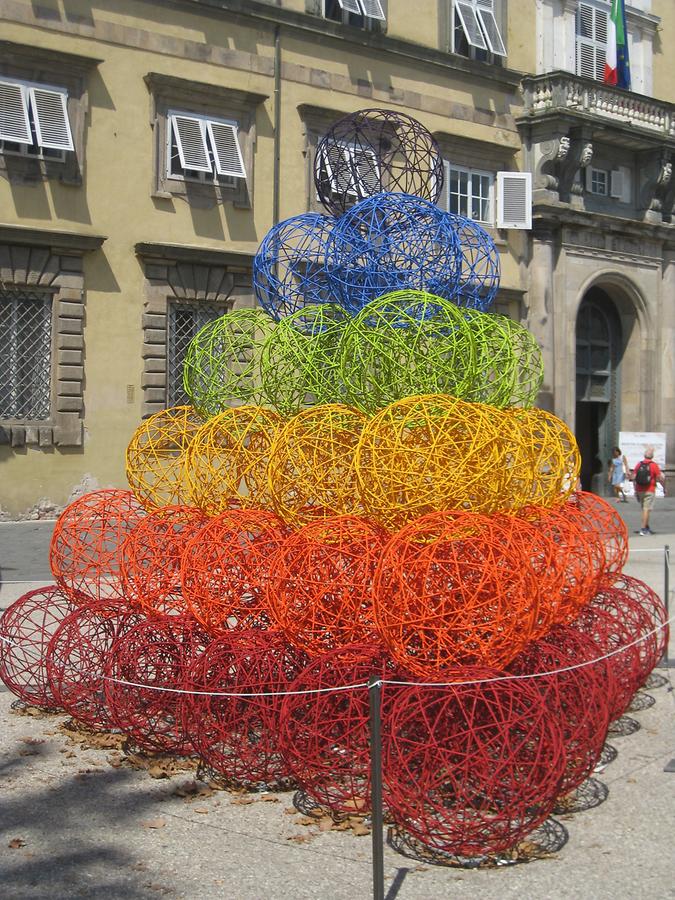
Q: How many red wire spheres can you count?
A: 11